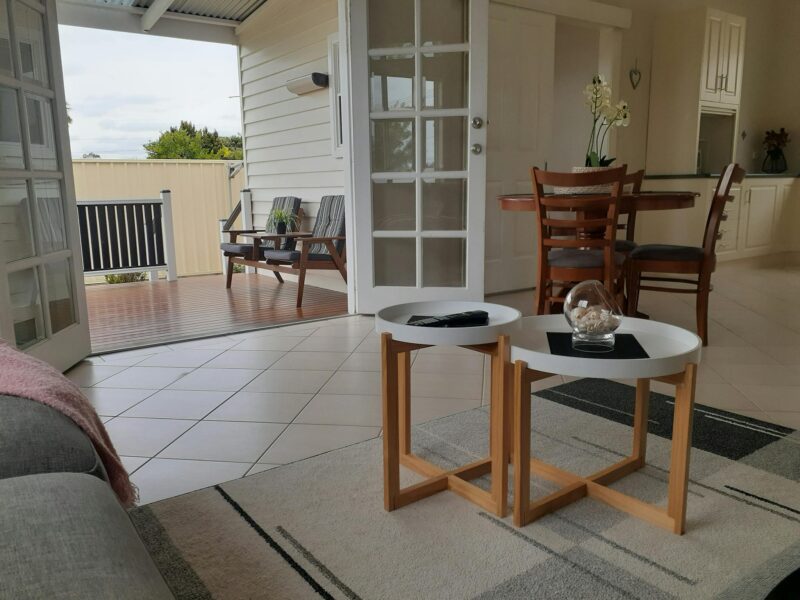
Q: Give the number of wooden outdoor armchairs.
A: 2